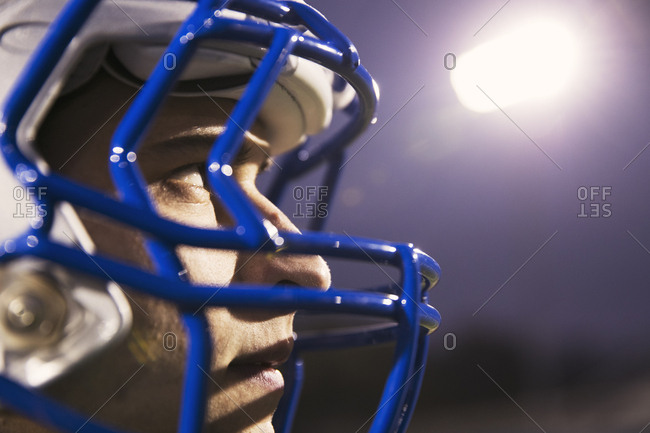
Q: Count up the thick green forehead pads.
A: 0